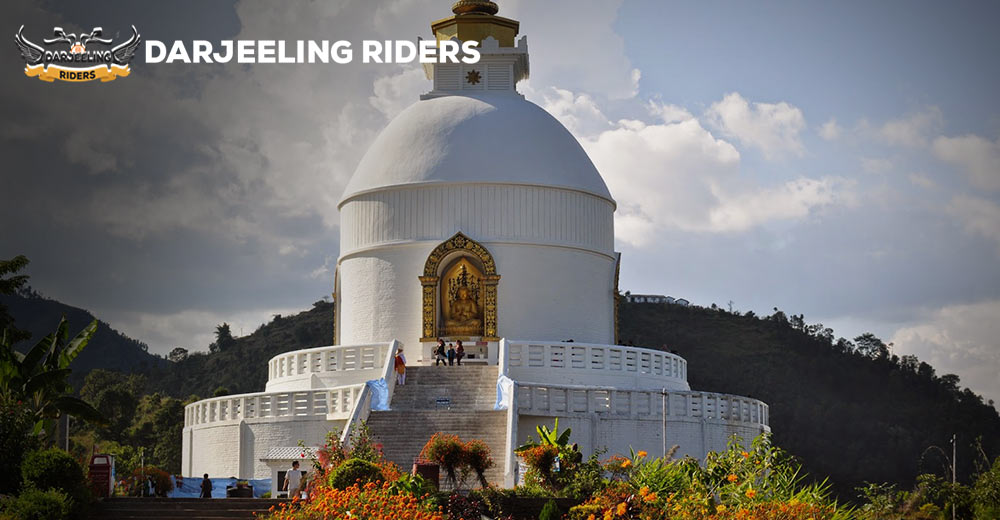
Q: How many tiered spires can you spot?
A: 1